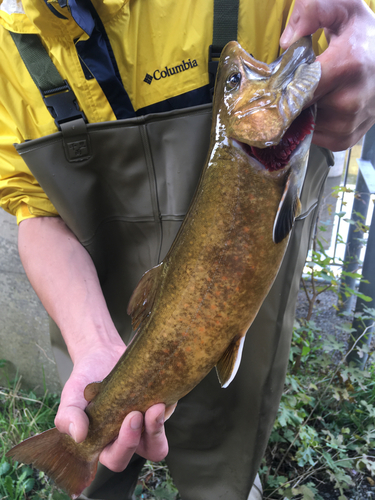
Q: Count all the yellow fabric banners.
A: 0